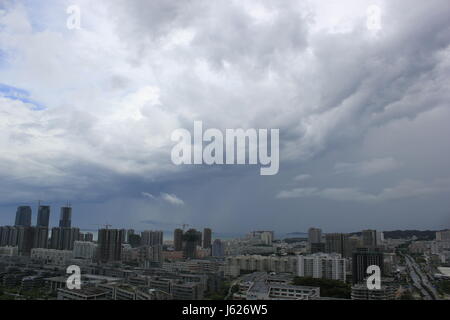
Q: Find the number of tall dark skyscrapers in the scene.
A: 3